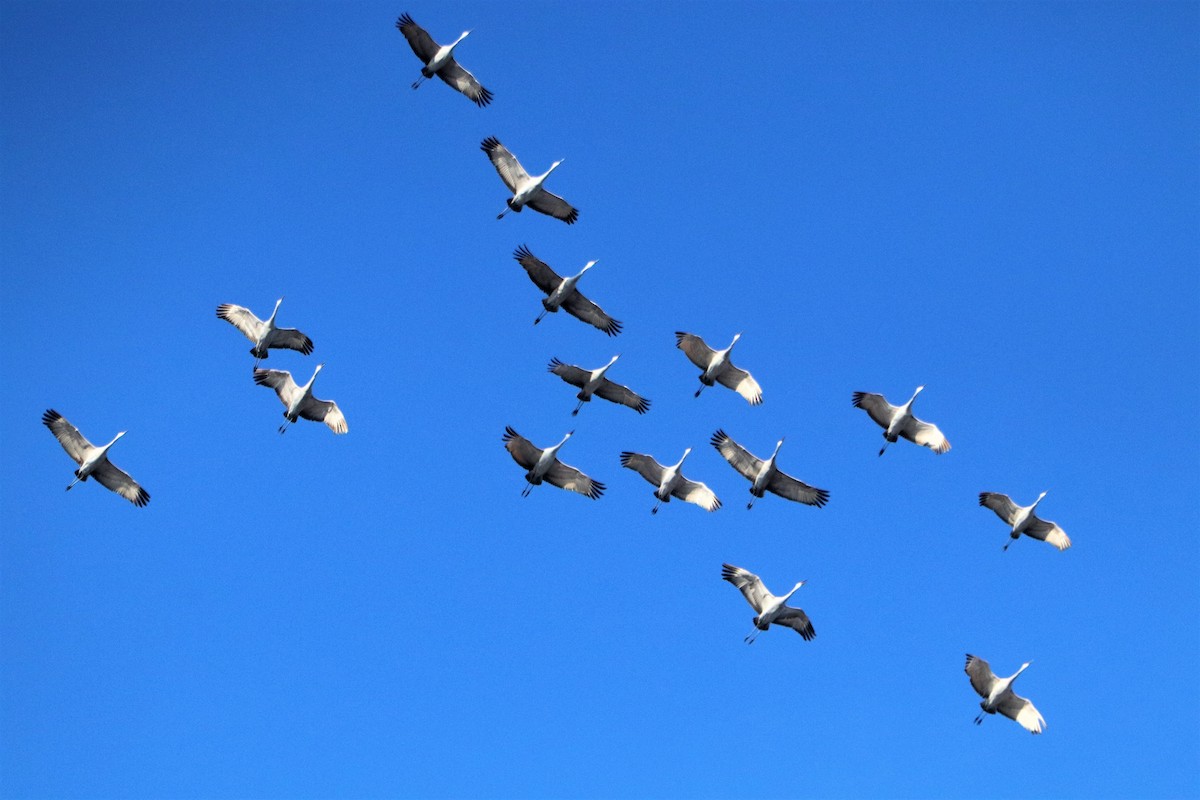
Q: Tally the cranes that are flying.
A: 15